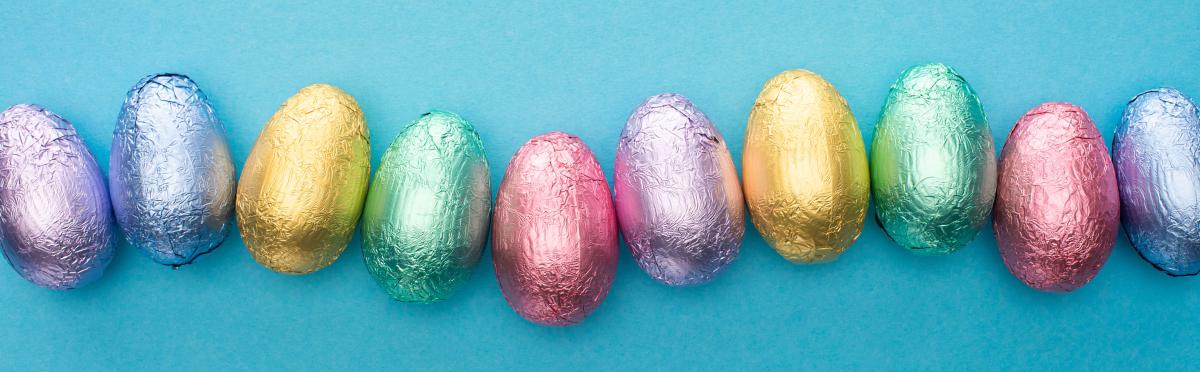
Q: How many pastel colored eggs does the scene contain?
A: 10